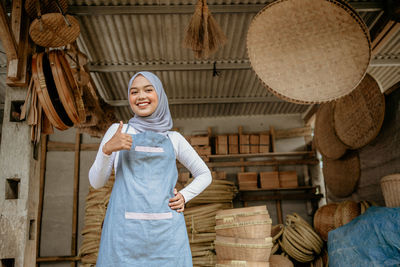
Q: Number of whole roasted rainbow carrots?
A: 0